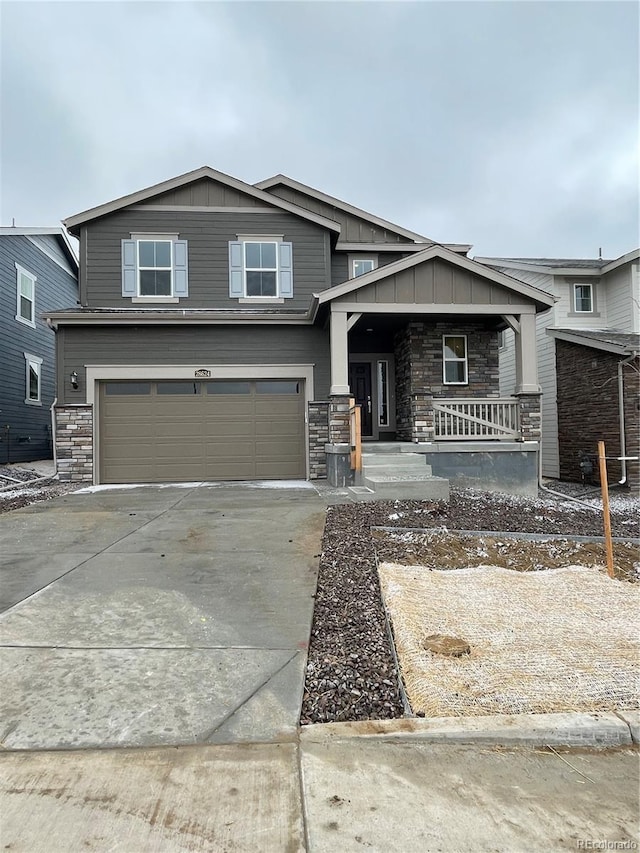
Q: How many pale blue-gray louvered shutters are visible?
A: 4